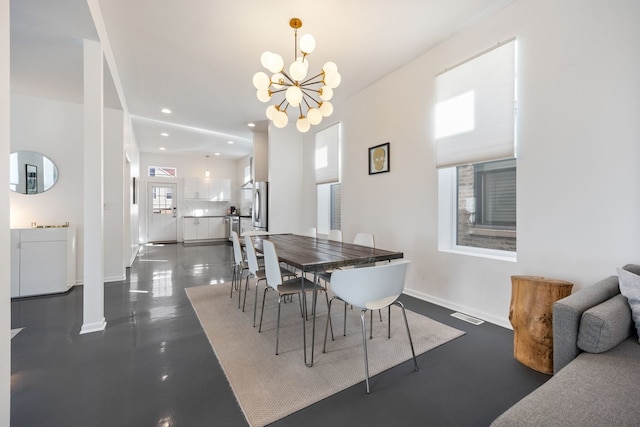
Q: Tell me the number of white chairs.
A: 8